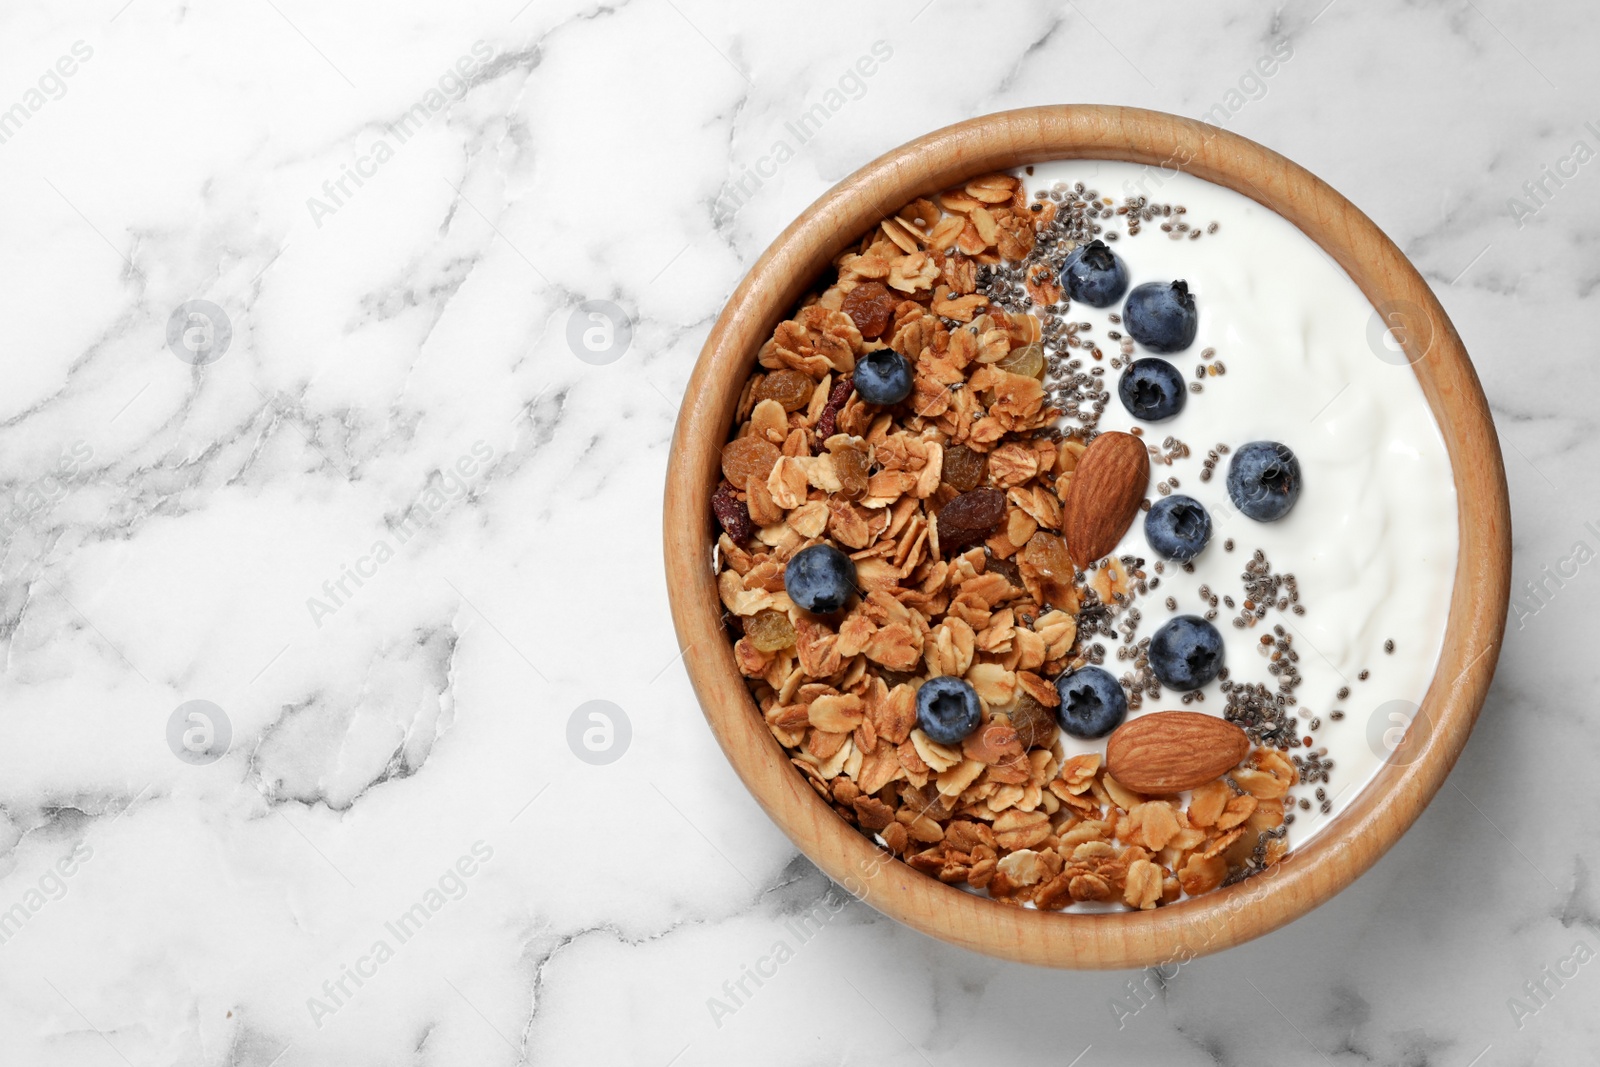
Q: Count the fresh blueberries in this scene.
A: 10